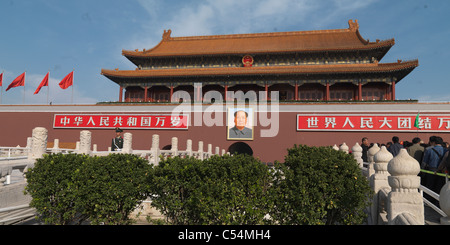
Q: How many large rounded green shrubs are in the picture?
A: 3